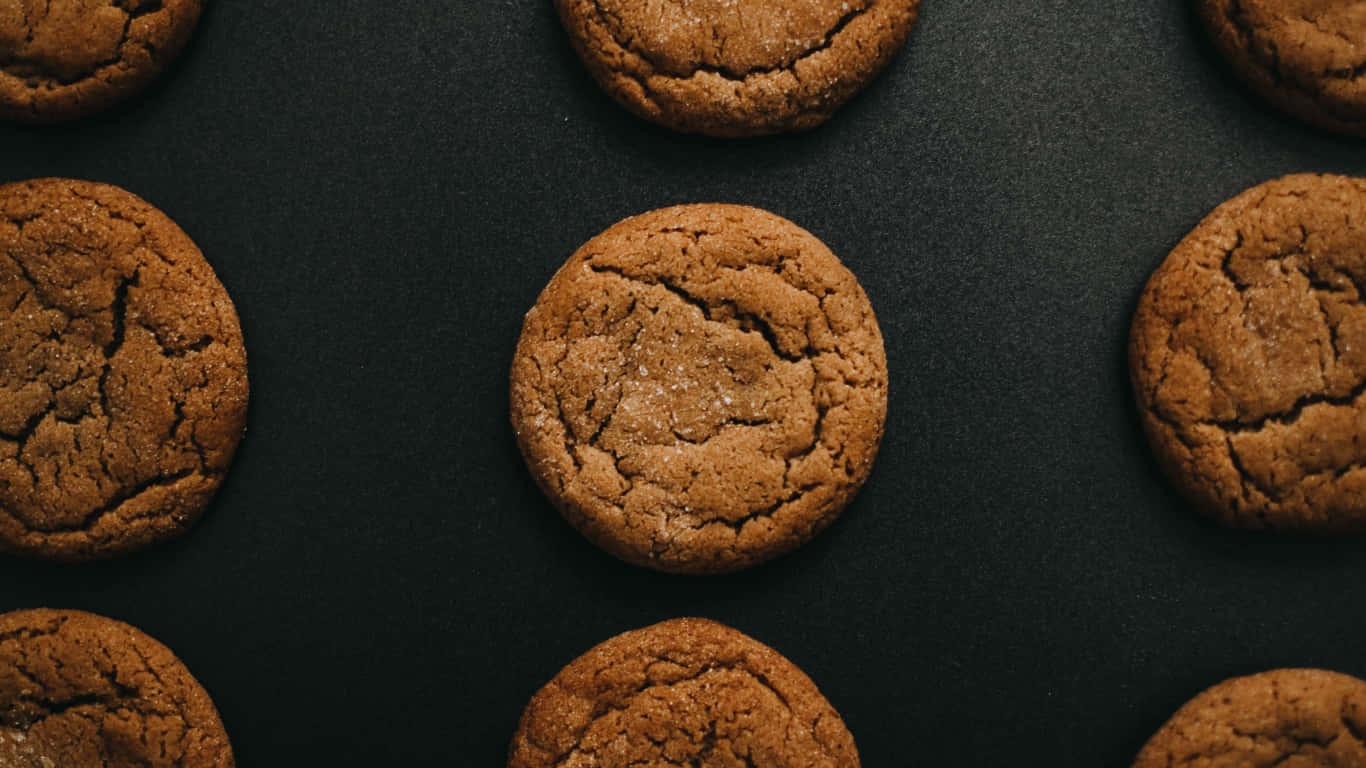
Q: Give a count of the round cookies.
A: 9